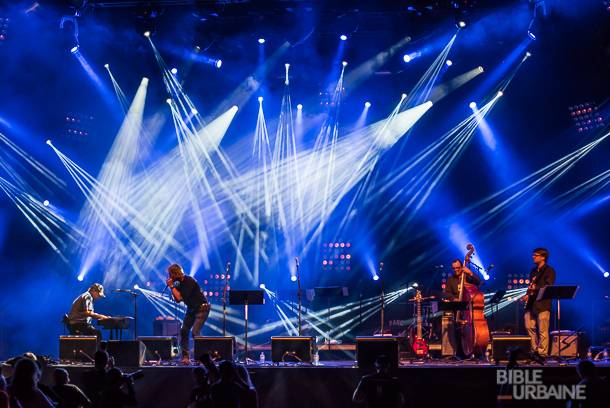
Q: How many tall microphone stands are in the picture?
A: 3